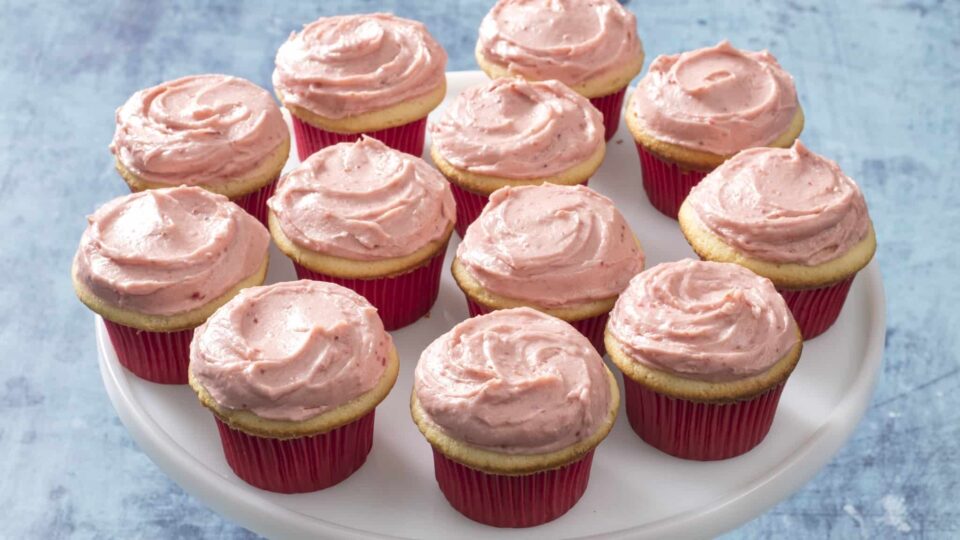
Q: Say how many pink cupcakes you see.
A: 12